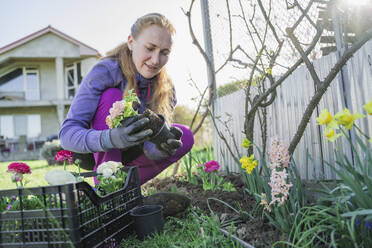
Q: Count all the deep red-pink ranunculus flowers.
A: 3